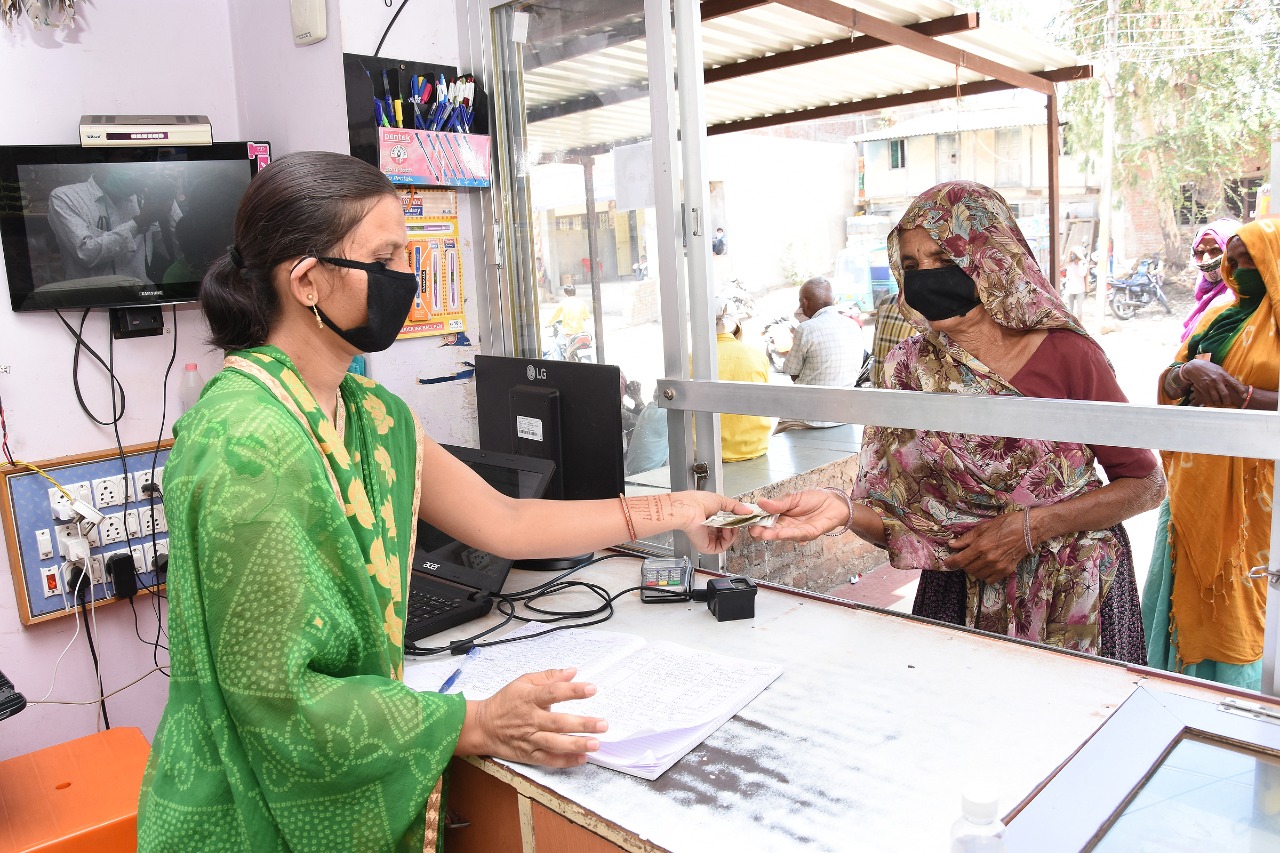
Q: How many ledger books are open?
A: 1